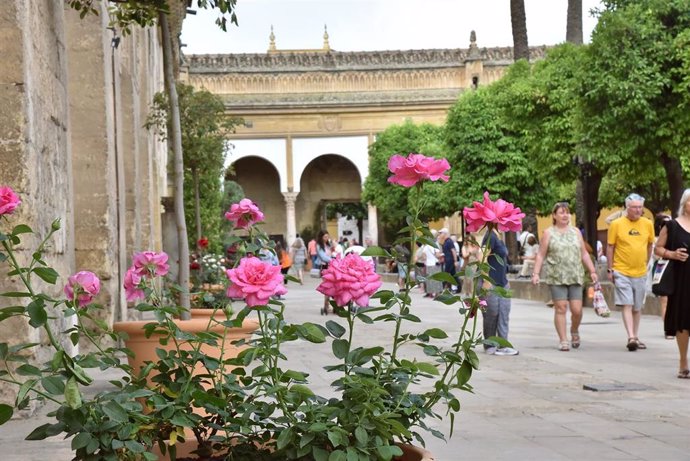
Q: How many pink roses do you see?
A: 9